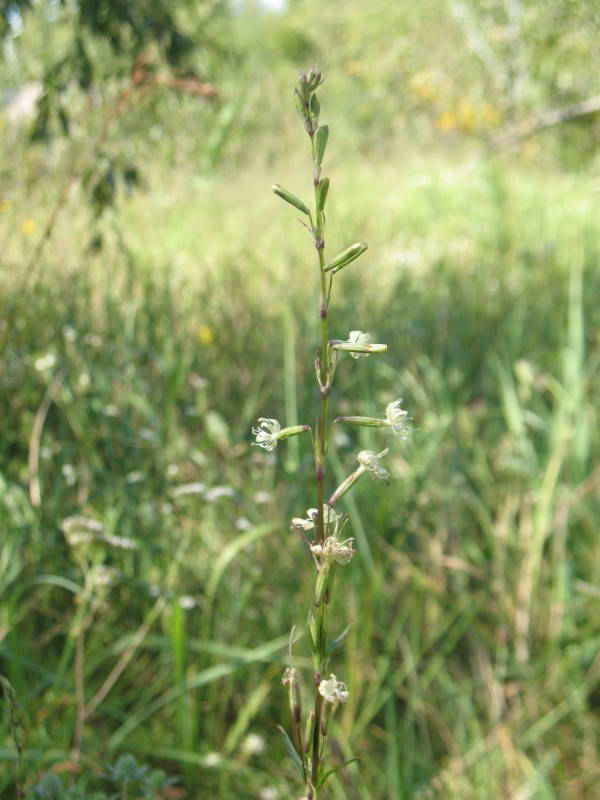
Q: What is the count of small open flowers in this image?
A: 7